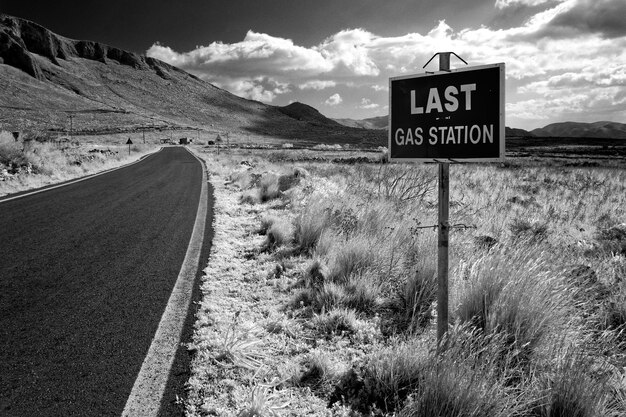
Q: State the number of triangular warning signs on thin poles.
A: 2